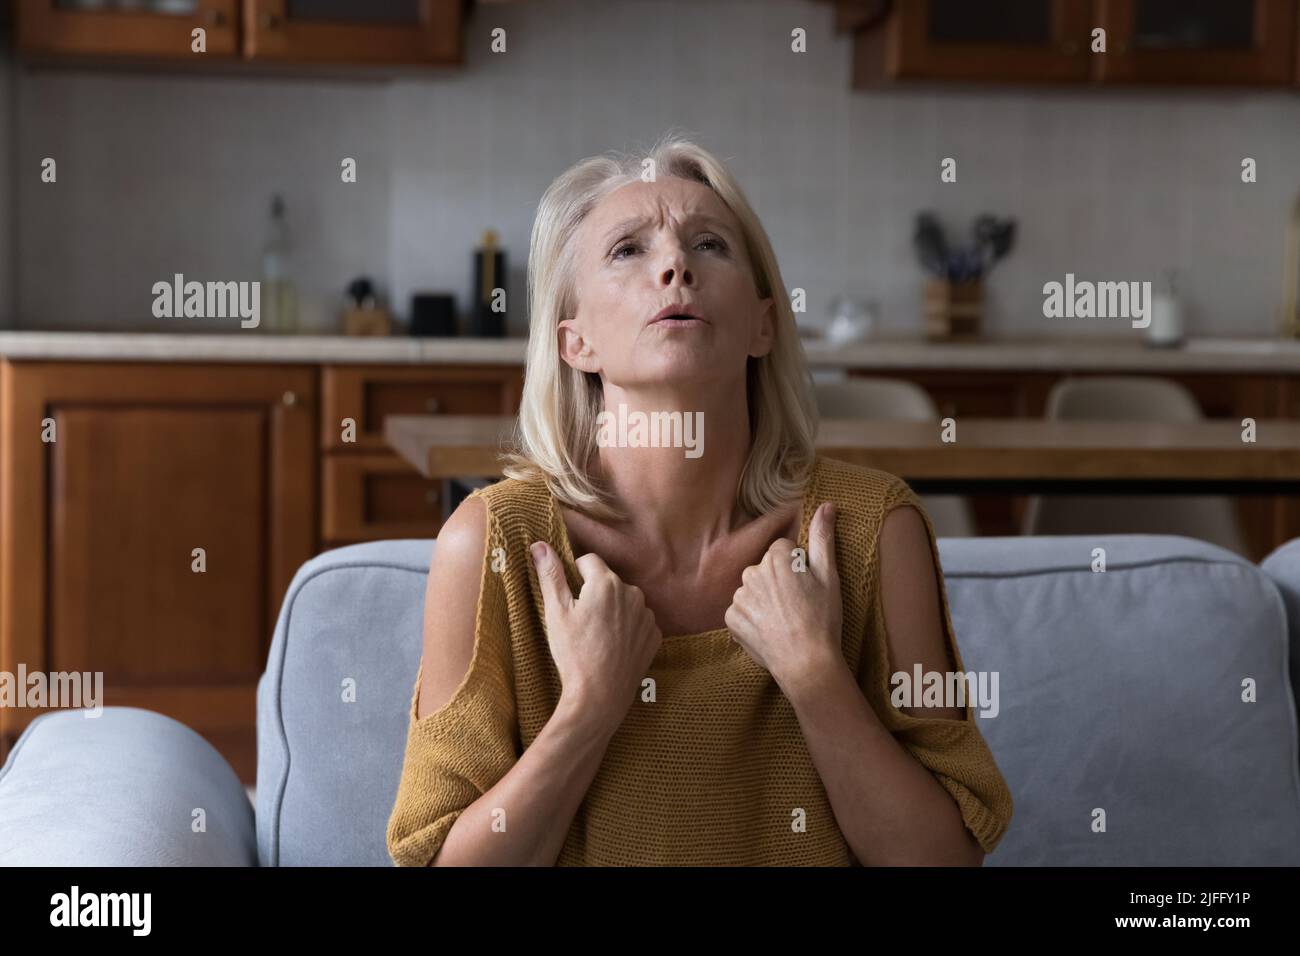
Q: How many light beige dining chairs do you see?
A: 2